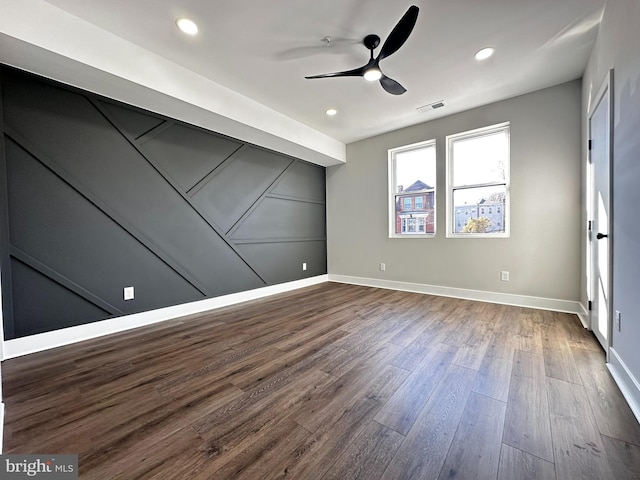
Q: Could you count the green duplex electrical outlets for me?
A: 0